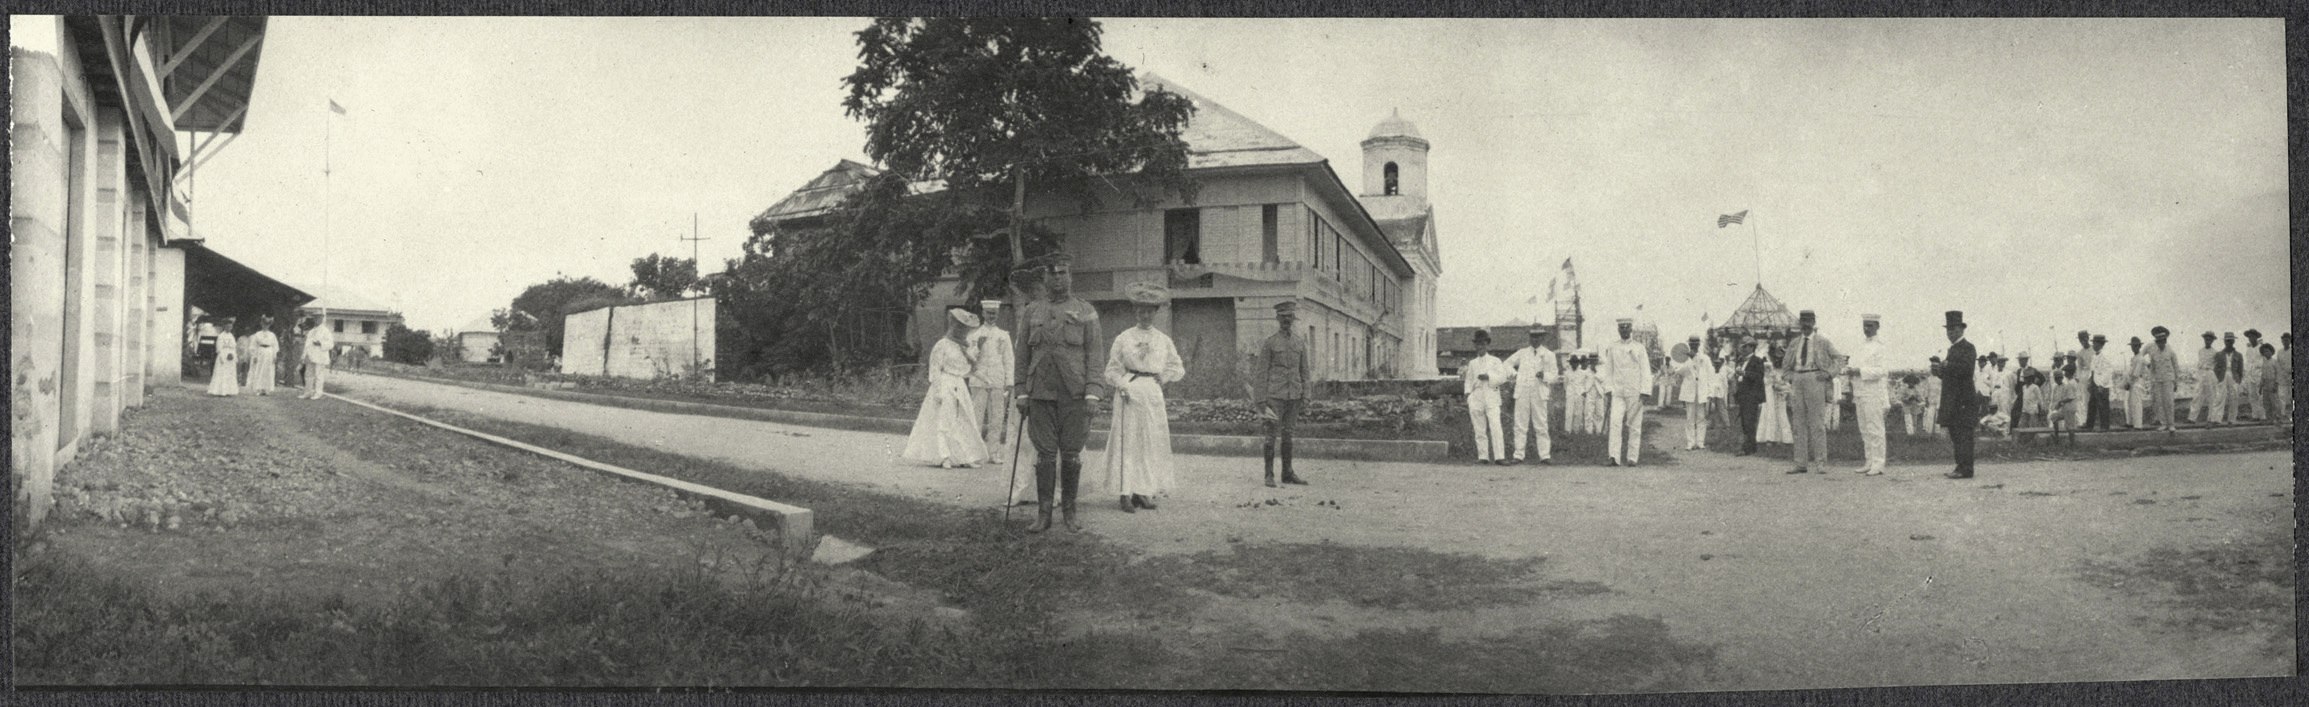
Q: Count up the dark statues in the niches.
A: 0